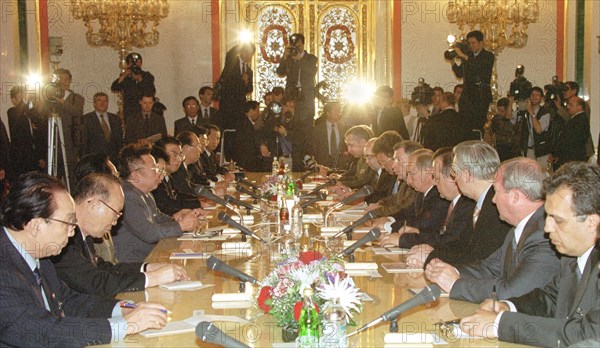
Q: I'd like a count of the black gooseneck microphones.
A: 14